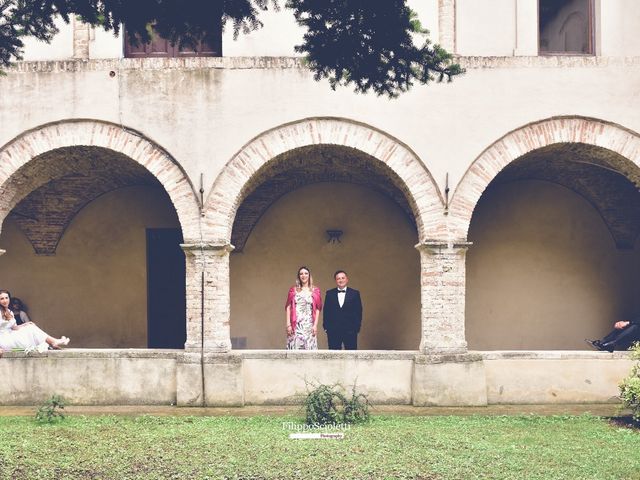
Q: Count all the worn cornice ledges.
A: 1